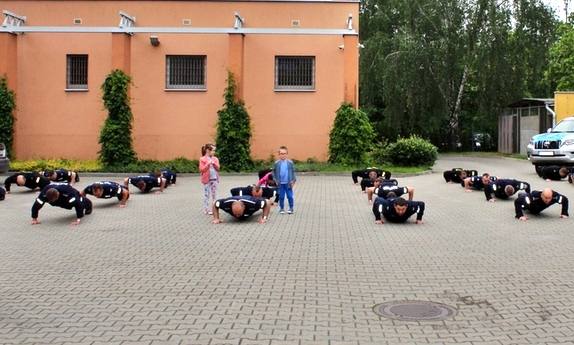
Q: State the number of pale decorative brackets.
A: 4